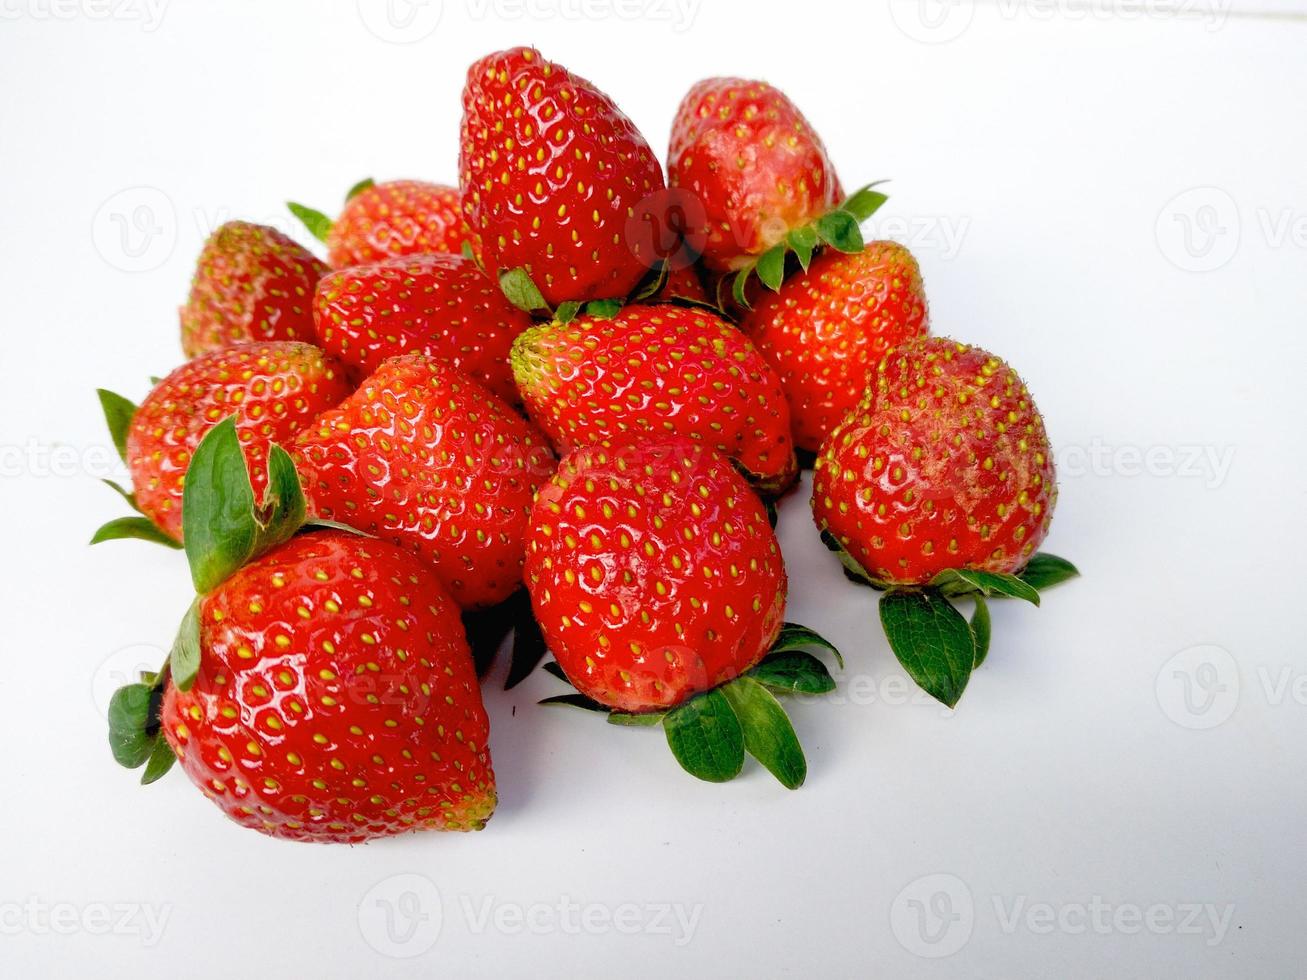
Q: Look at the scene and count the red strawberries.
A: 12